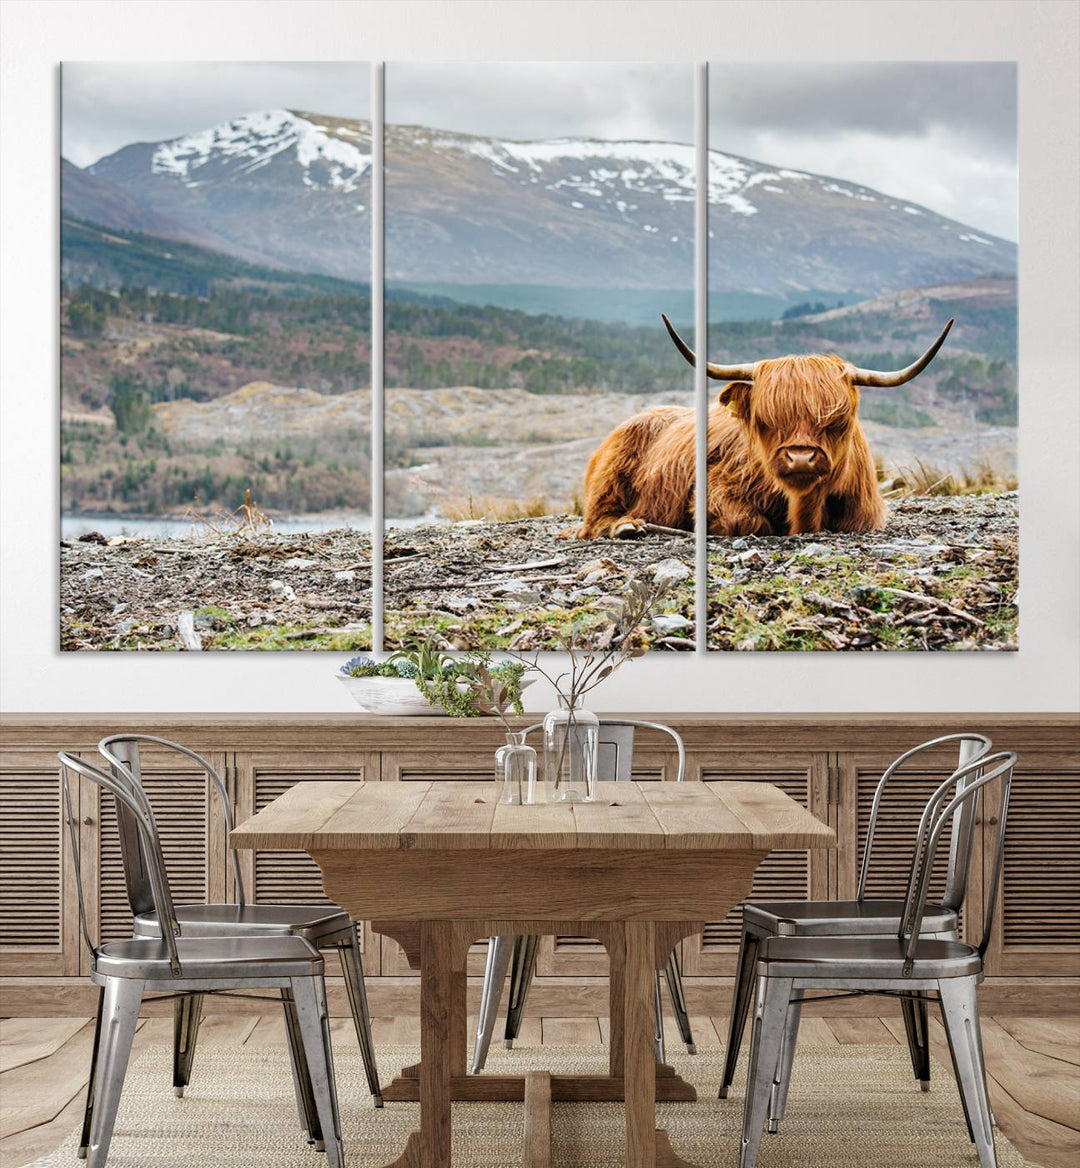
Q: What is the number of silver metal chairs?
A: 5